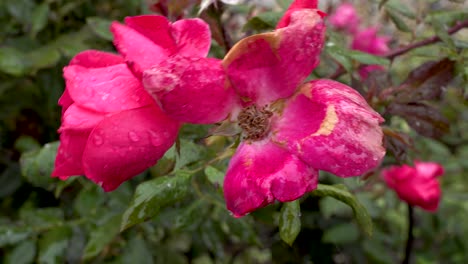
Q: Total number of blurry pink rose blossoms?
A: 3